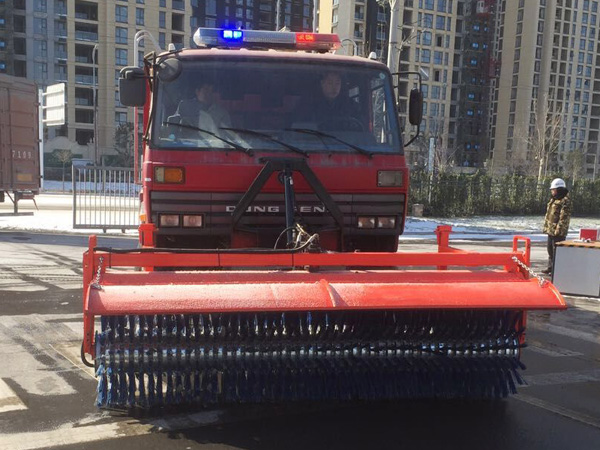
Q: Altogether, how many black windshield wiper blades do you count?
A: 3